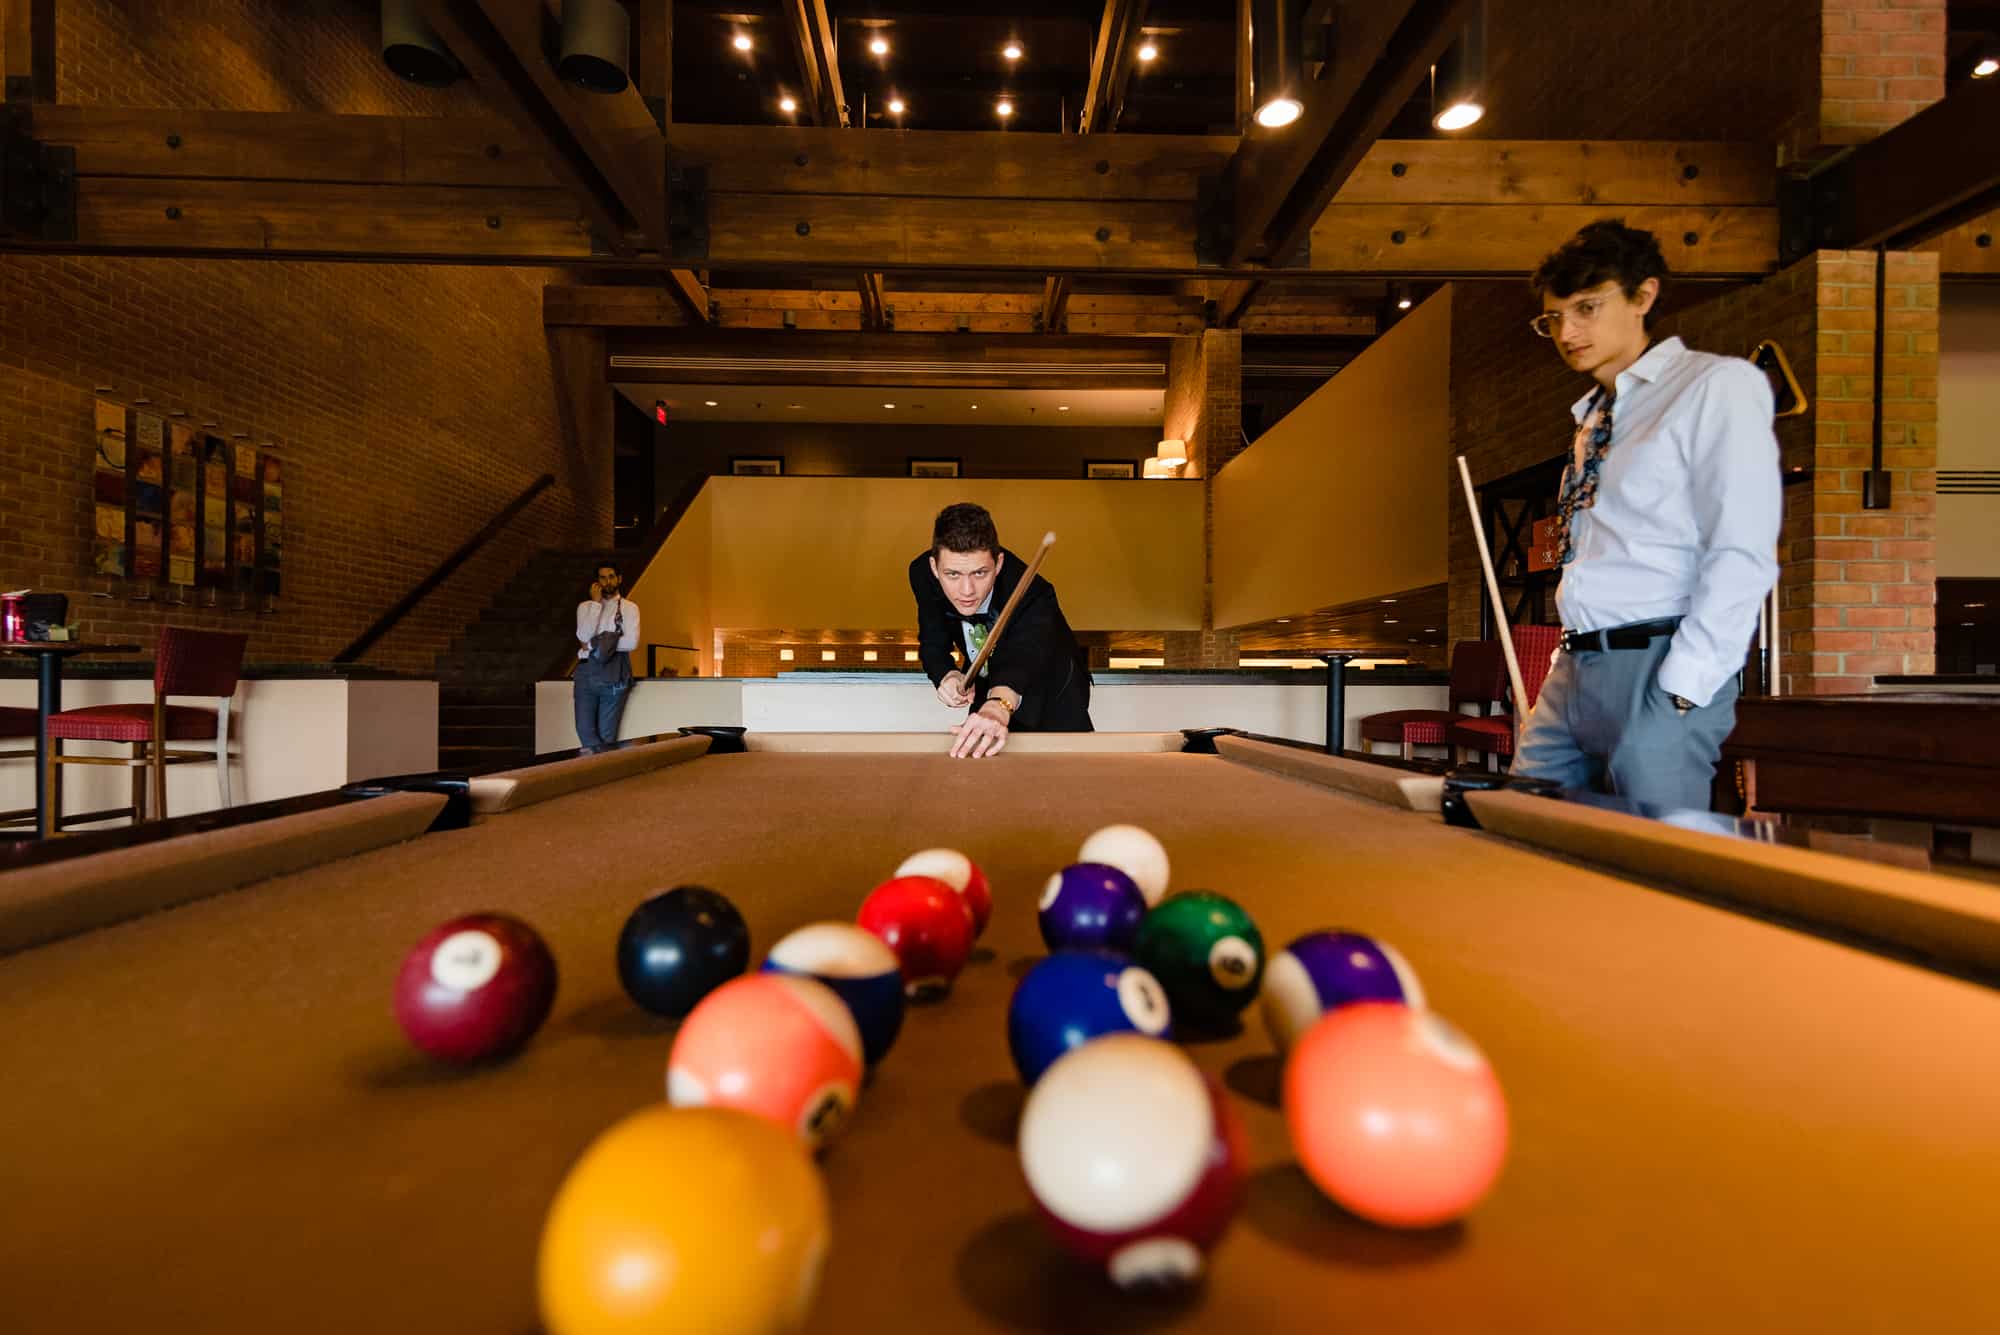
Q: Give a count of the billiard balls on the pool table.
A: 14